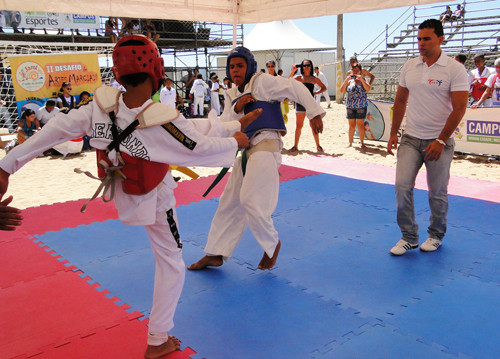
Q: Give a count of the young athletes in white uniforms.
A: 2